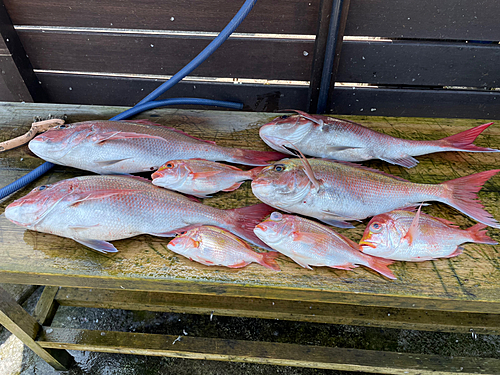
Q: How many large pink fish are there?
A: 4